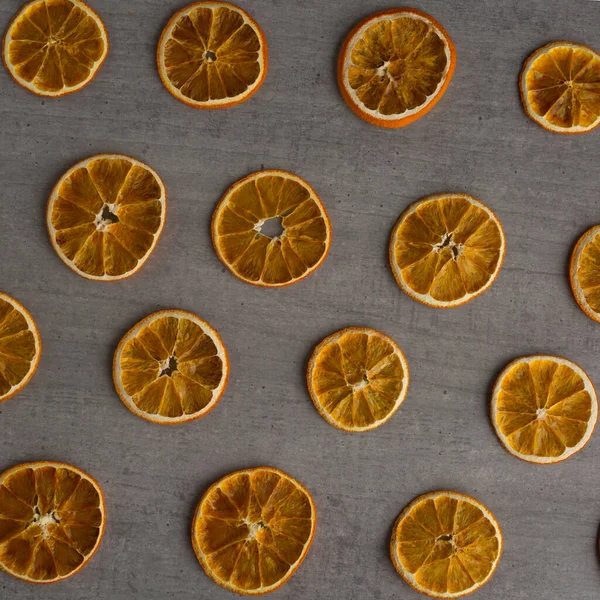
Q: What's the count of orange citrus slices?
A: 15